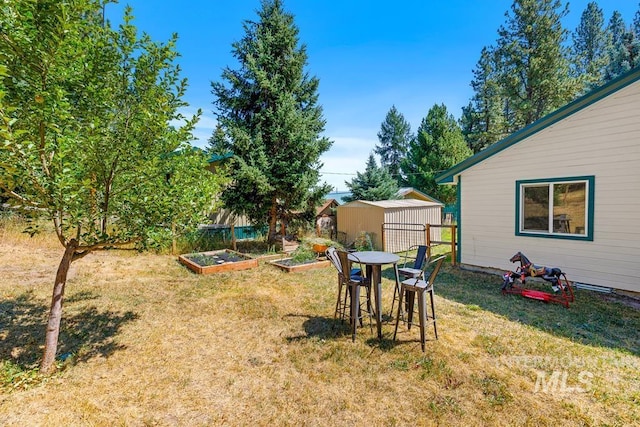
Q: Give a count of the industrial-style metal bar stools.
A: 4